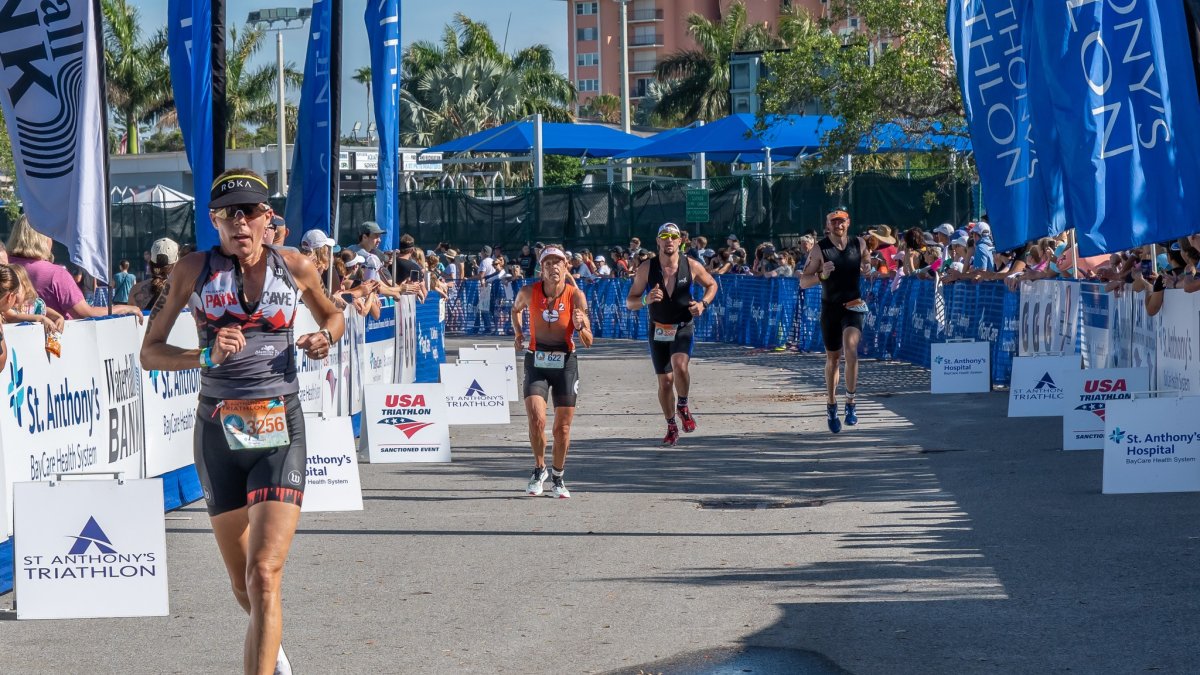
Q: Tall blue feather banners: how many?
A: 5